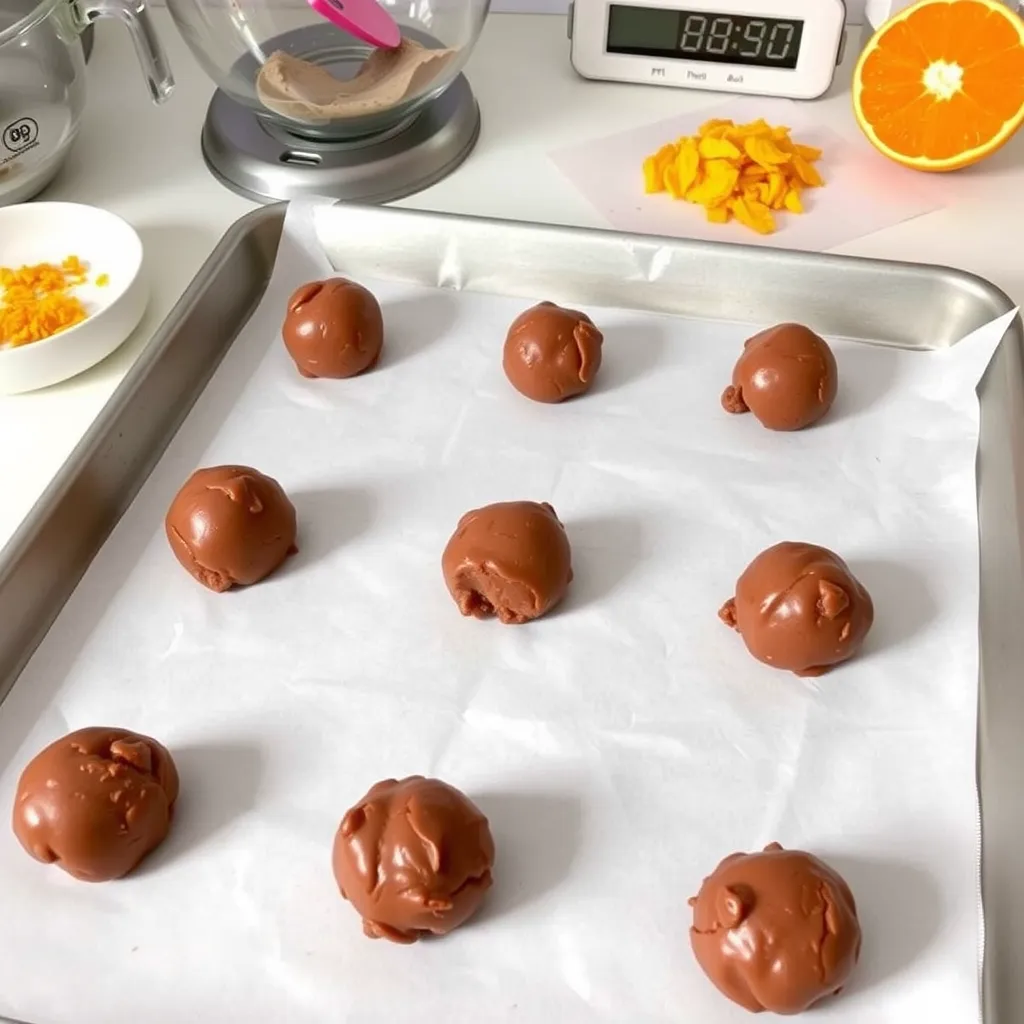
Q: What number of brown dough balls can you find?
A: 9